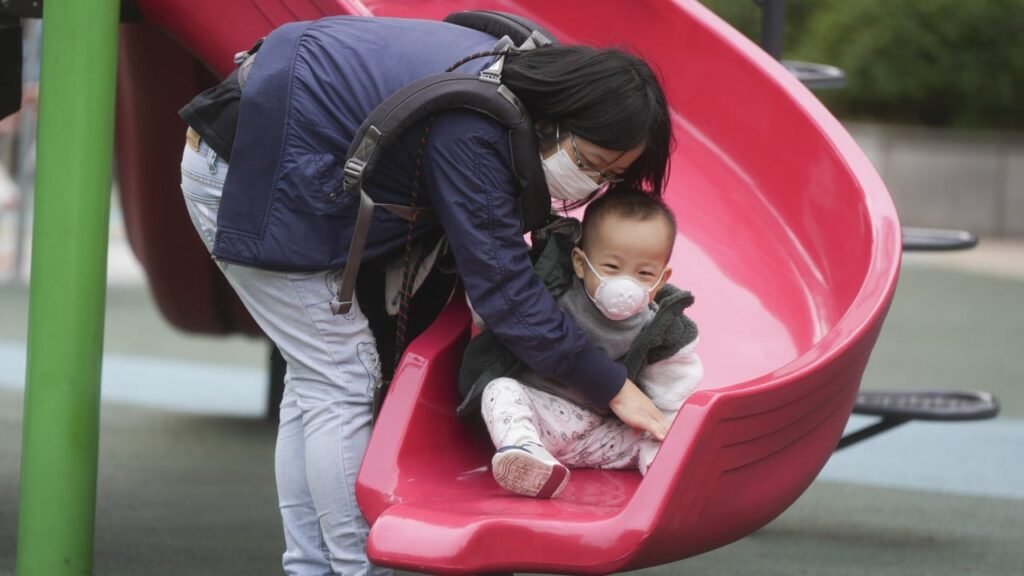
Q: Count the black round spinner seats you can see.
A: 3